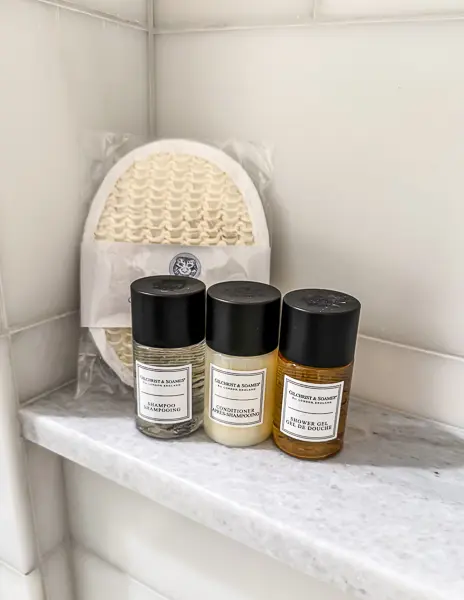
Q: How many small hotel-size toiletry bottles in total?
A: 3